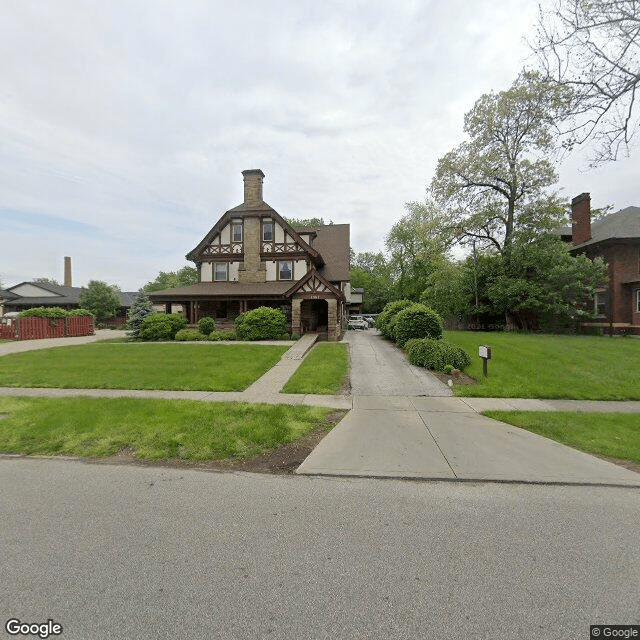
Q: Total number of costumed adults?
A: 0